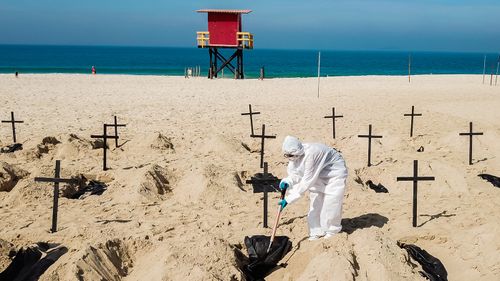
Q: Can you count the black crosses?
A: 12